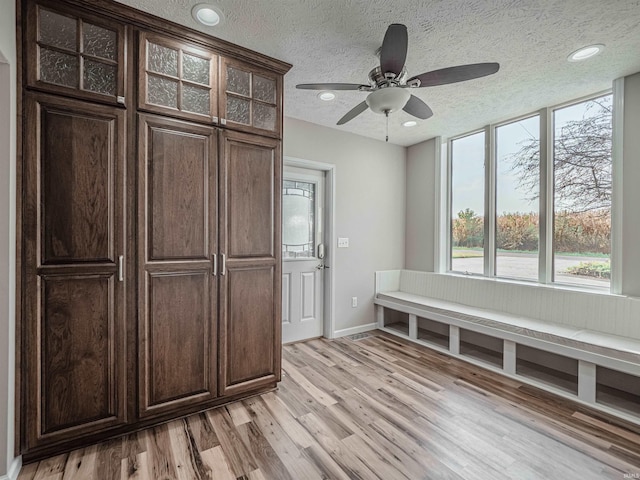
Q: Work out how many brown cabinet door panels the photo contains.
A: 6